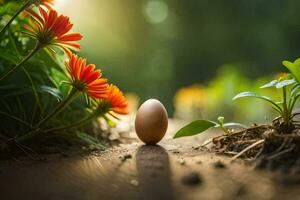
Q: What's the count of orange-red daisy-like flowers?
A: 3